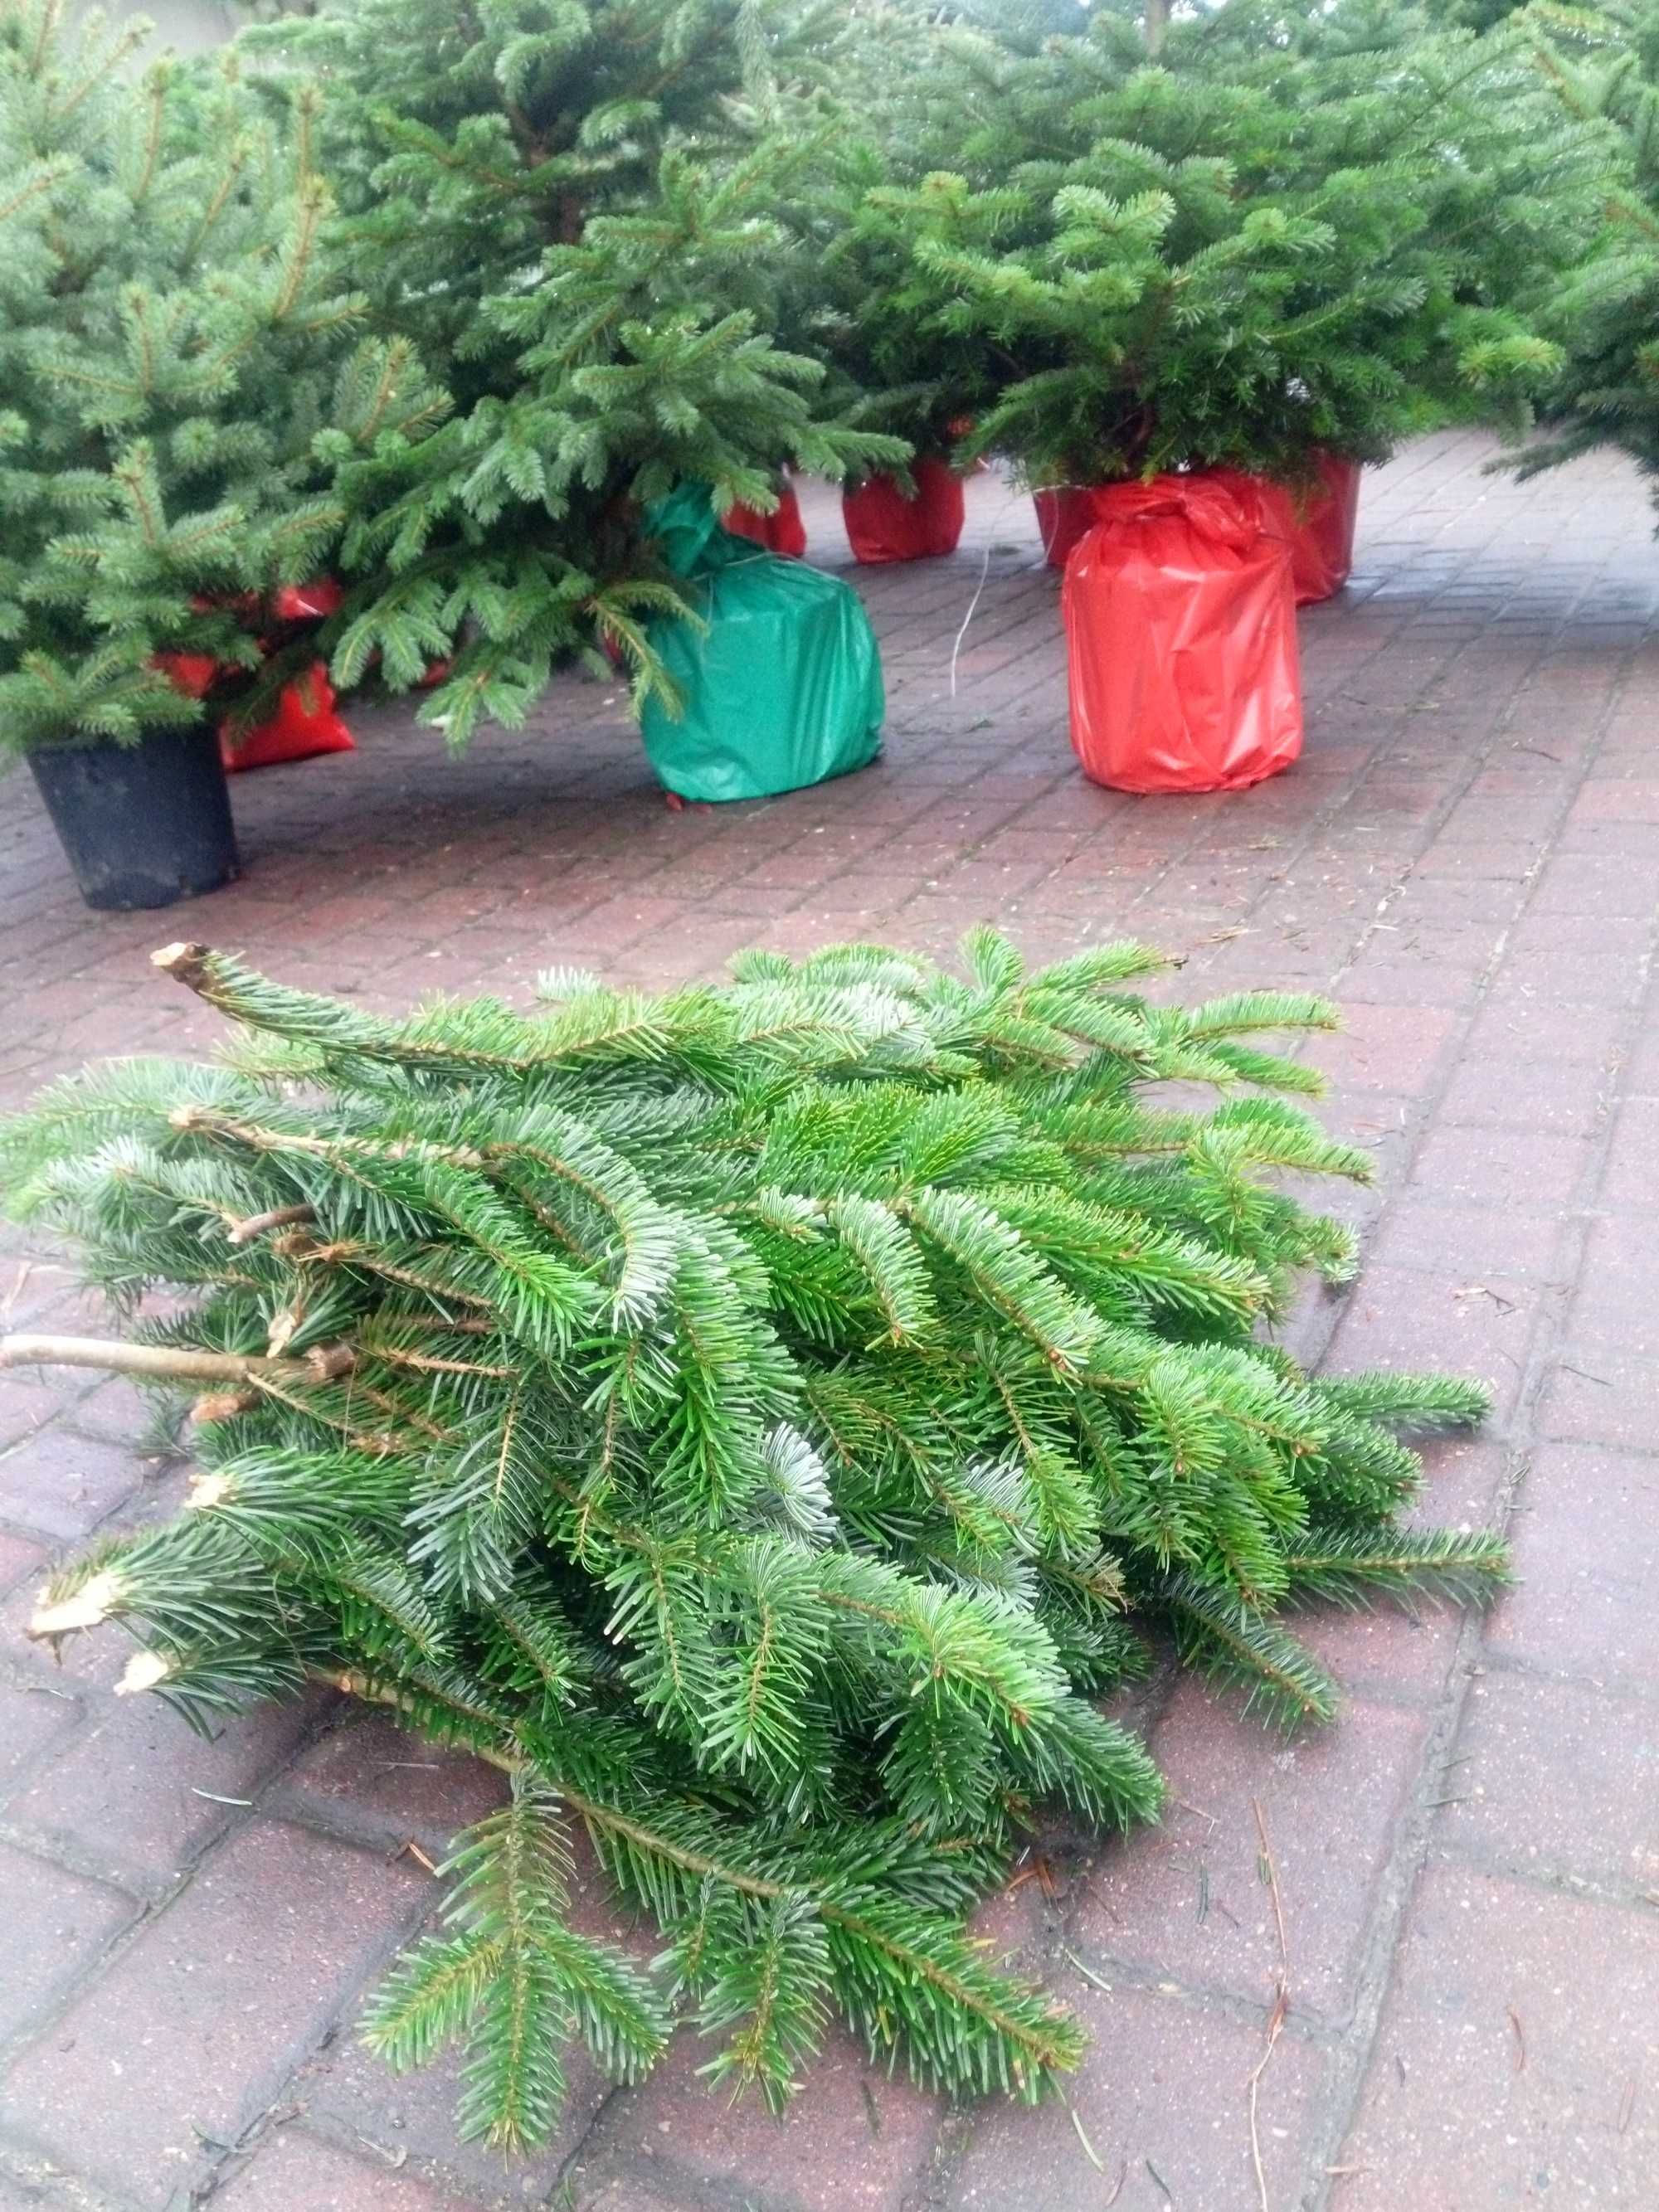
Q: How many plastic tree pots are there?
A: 1